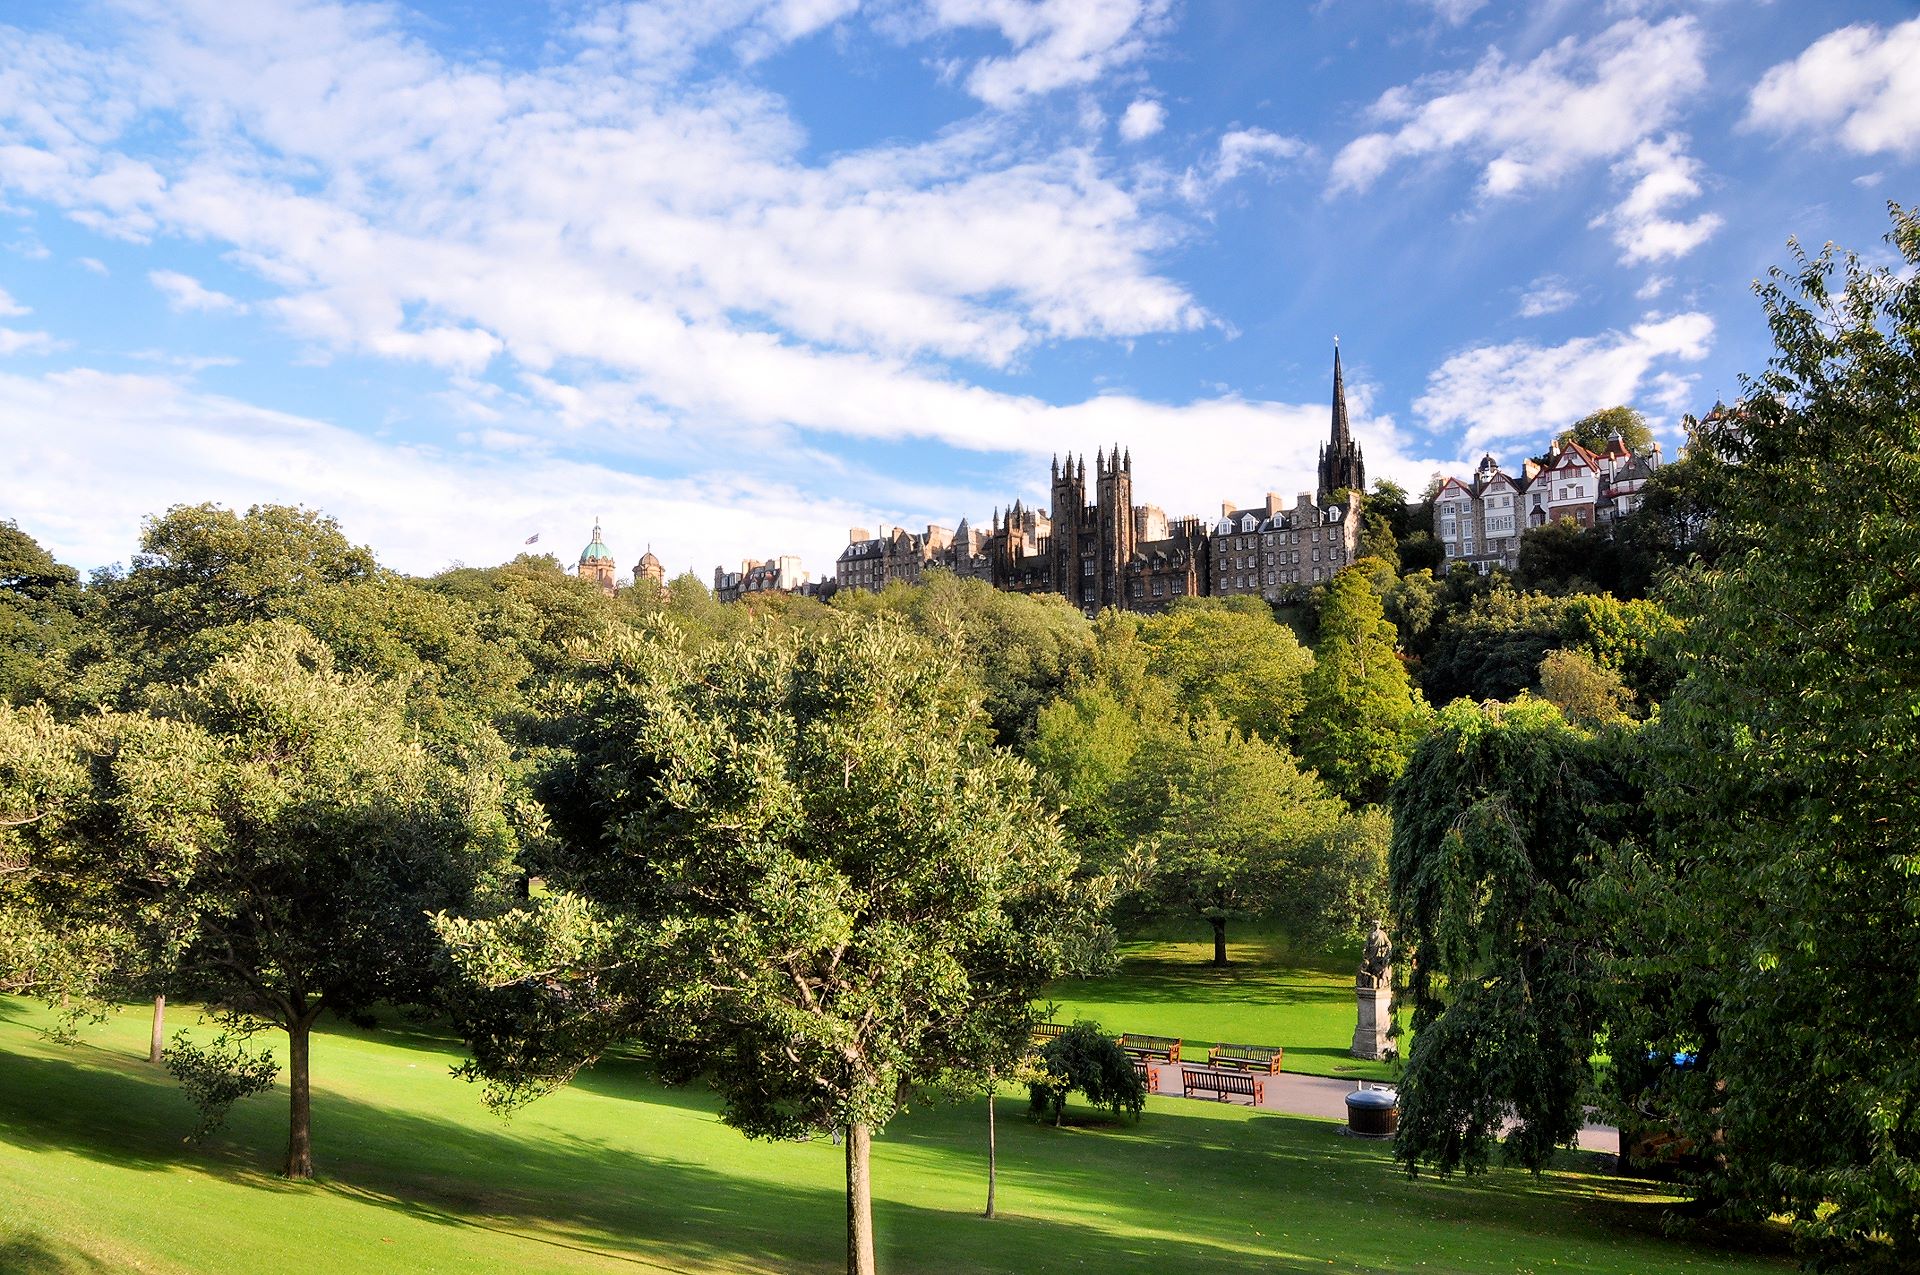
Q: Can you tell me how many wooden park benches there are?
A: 5